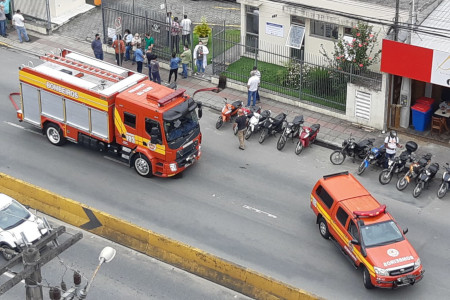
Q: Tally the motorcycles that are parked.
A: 12